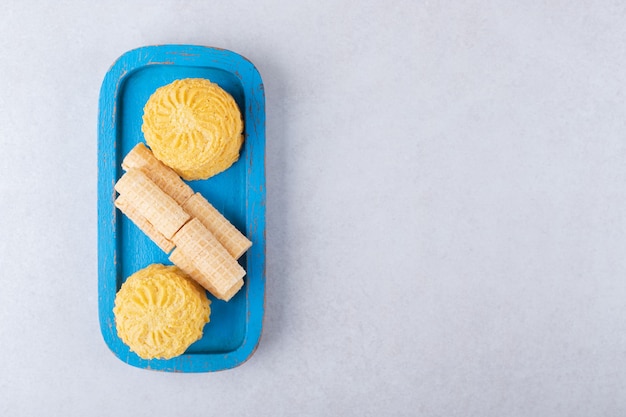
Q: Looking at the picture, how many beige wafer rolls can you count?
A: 6